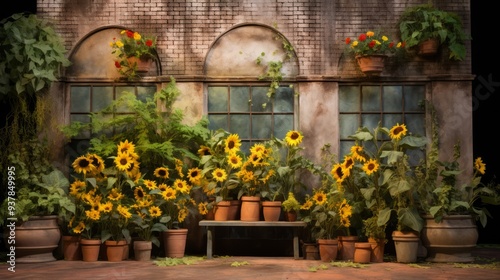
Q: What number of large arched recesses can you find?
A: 2